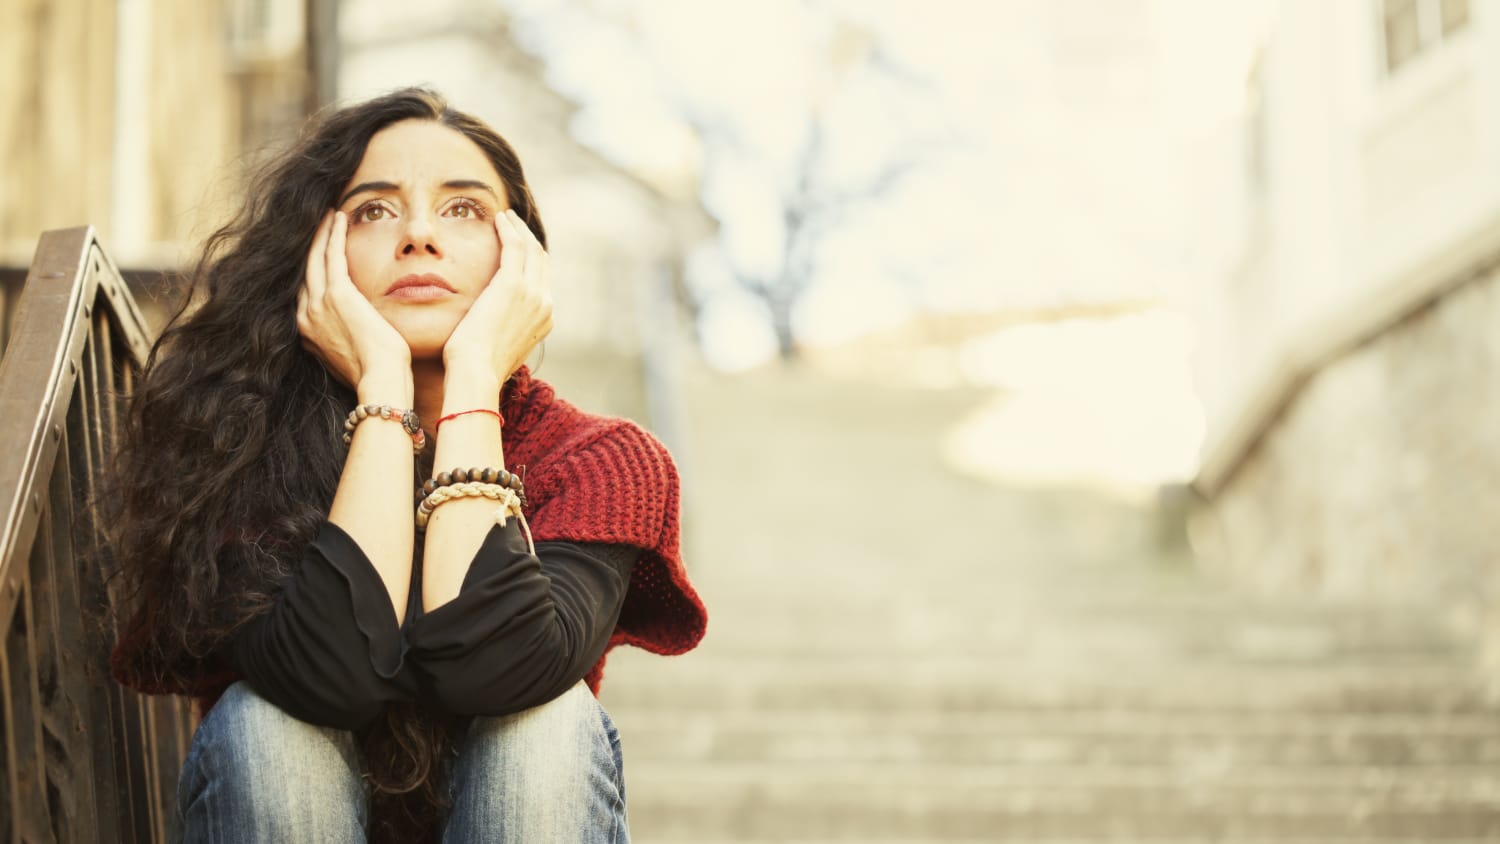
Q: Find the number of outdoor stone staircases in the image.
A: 1